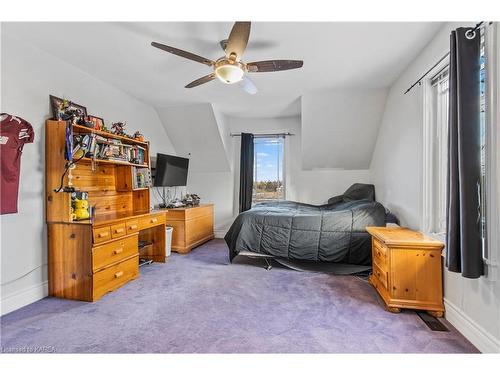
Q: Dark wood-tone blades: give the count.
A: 4